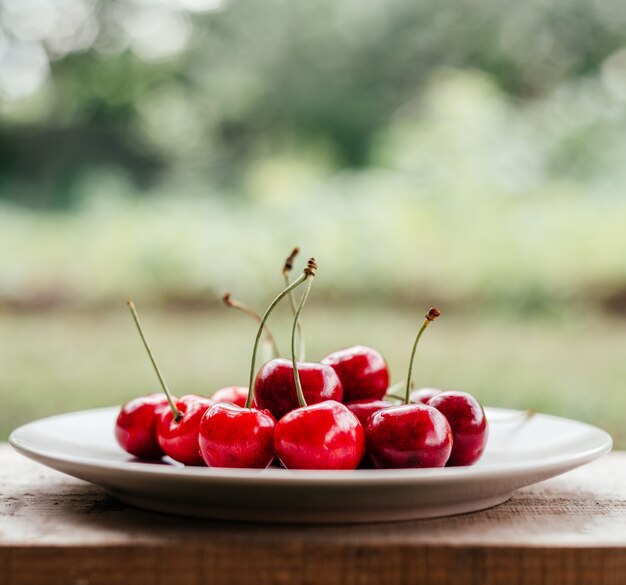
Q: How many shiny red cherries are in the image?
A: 11